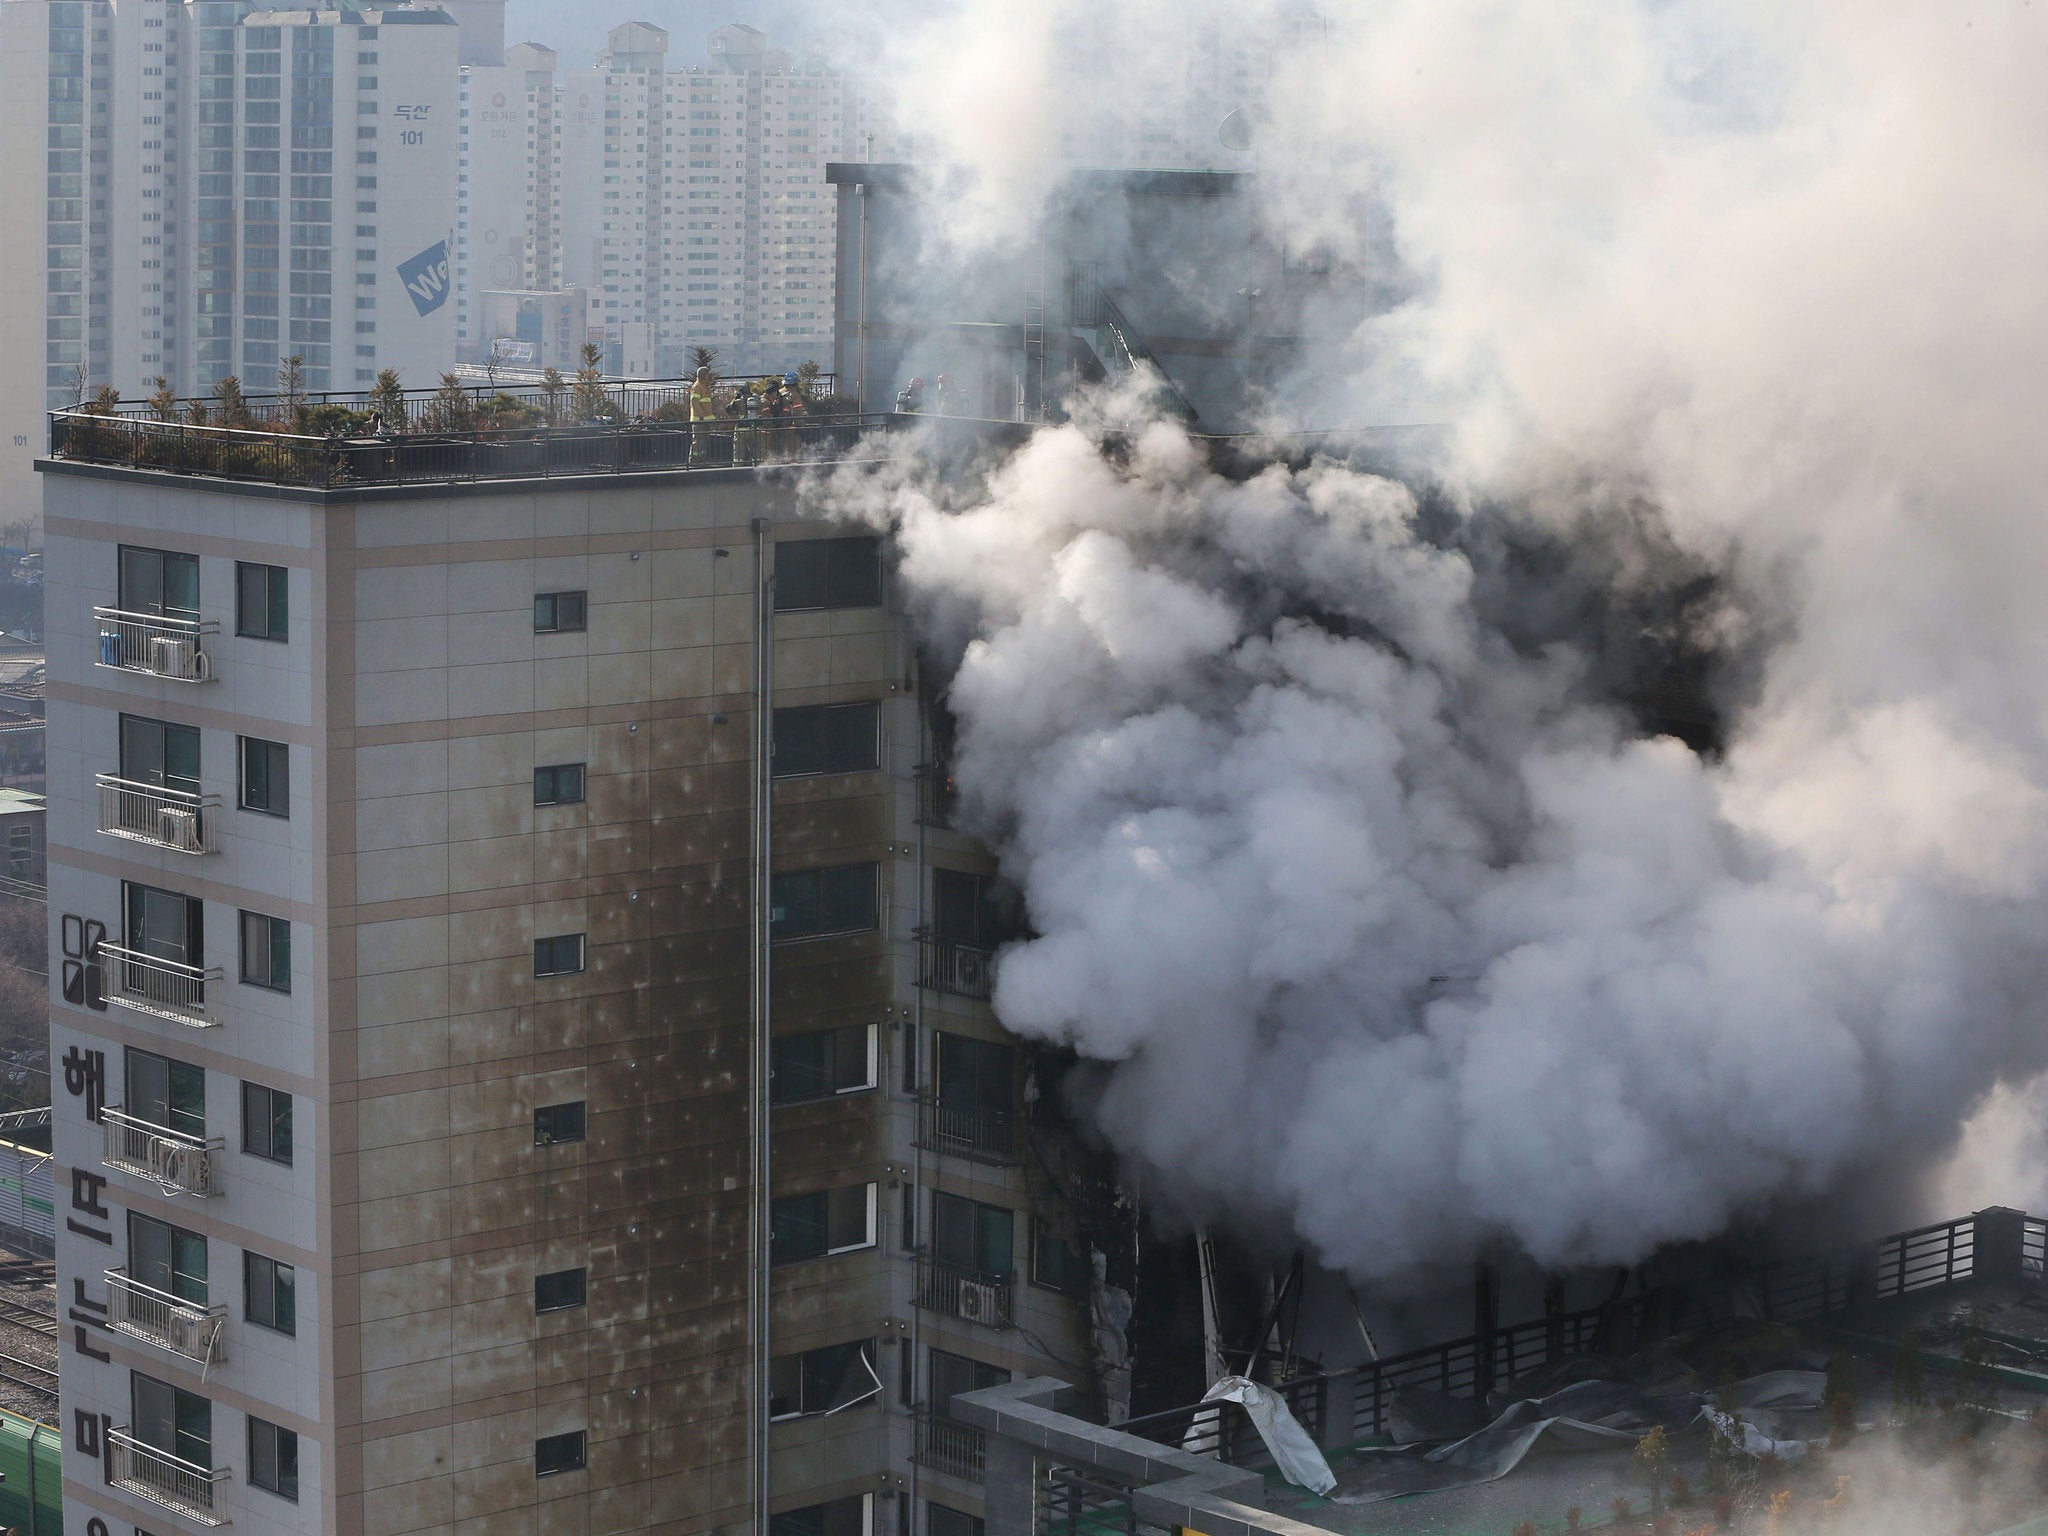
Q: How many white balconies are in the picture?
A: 6